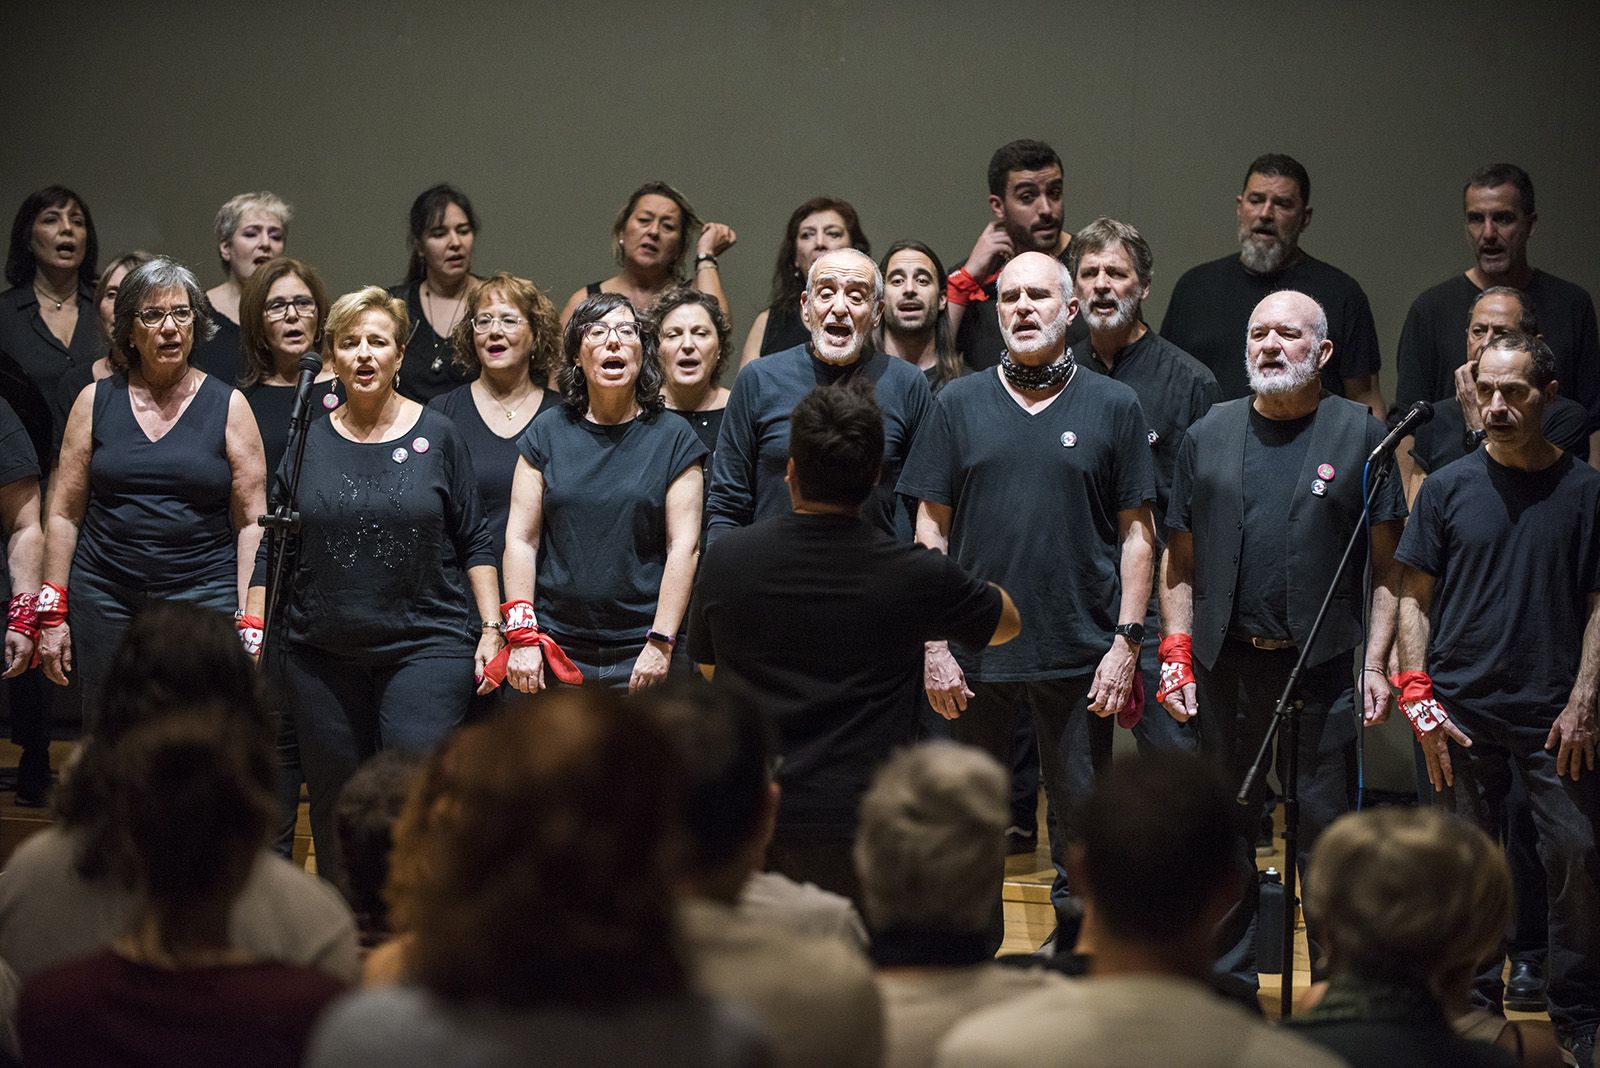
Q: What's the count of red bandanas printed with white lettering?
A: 5